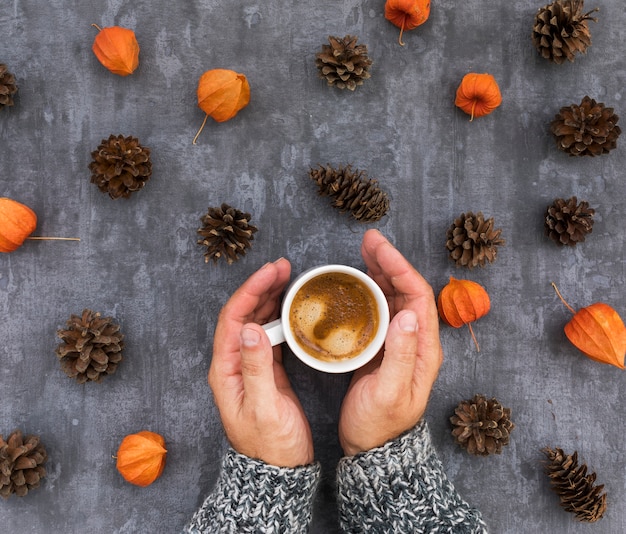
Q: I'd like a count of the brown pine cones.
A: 13